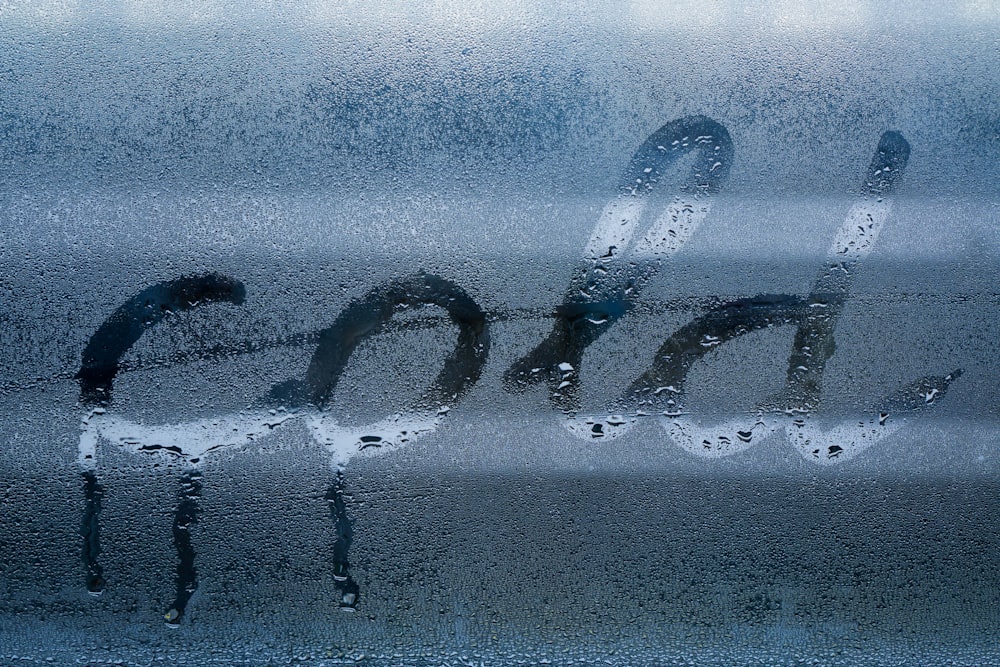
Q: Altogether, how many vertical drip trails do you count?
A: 3